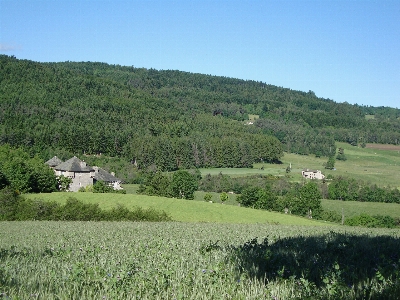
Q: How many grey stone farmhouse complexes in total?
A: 1